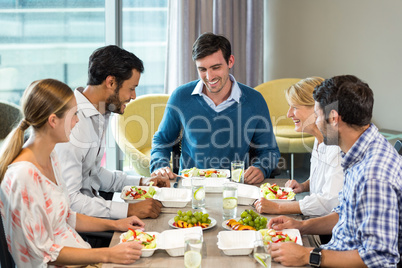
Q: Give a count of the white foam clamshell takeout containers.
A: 5